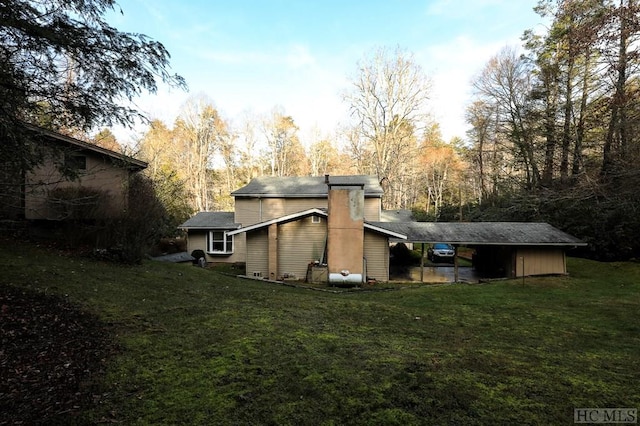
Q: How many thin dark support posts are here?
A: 2